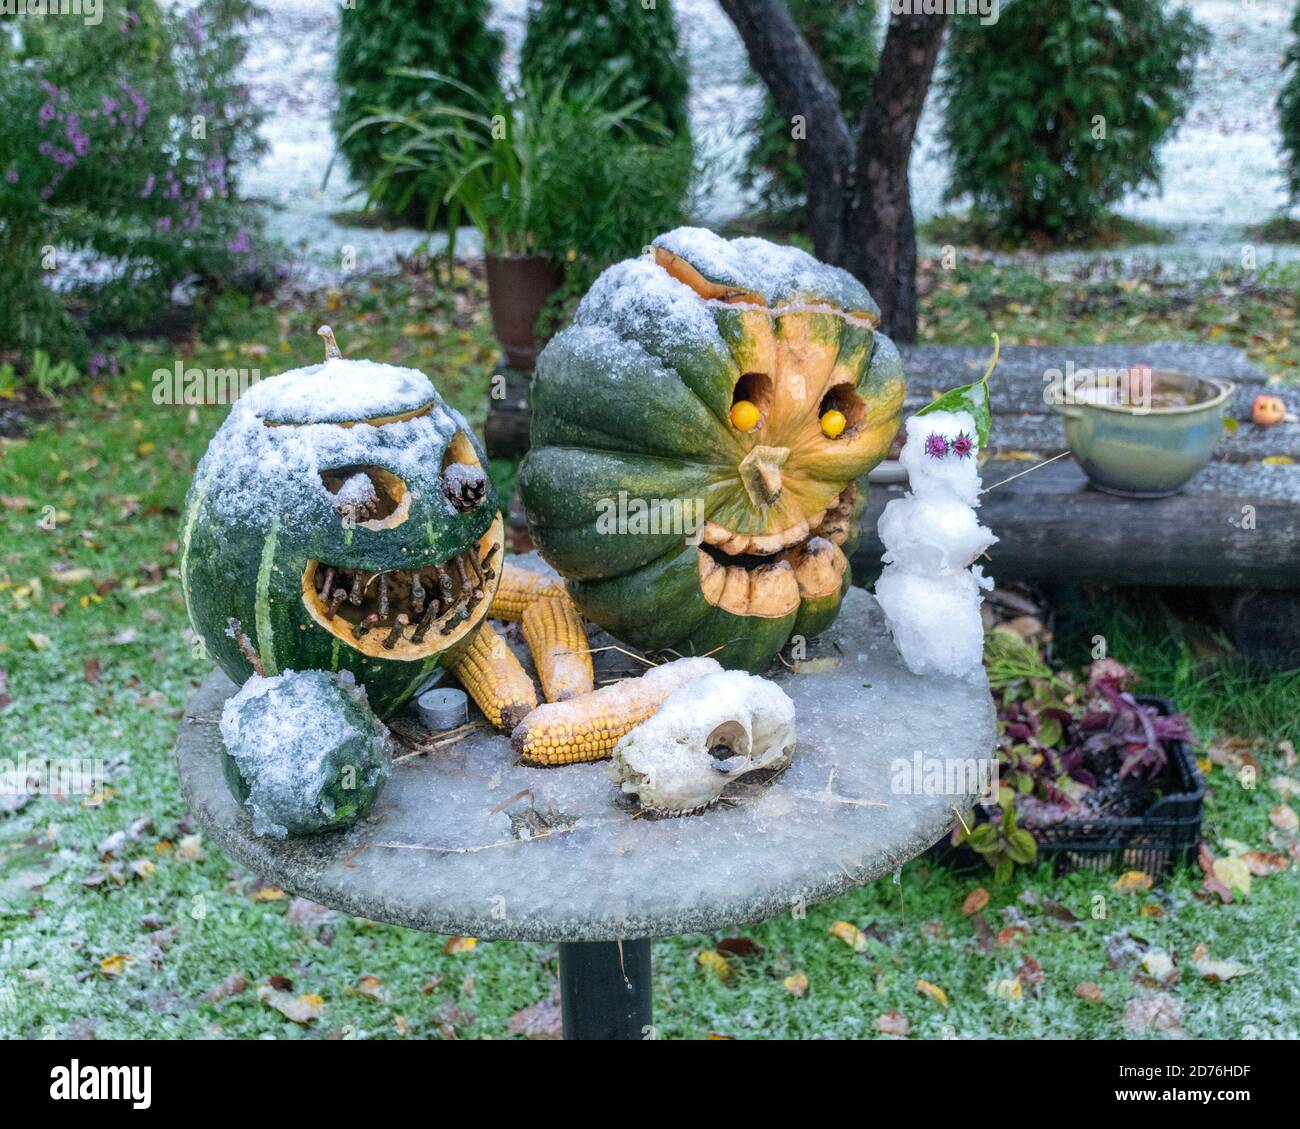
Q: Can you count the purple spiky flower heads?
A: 2